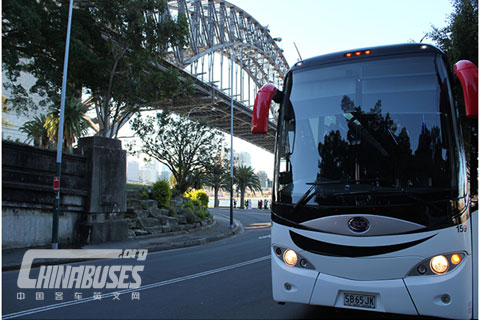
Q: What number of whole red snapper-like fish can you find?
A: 0